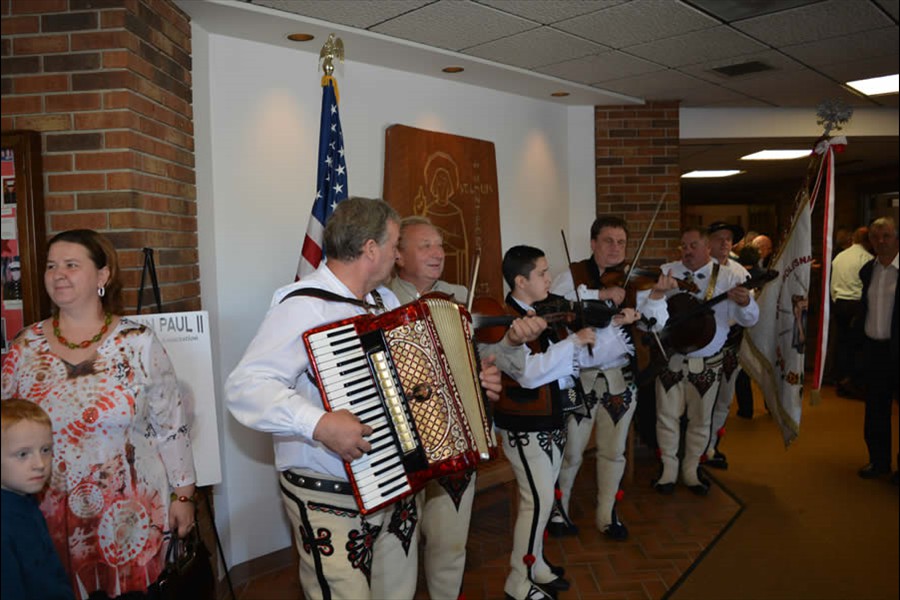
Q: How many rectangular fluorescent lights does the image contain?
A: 3